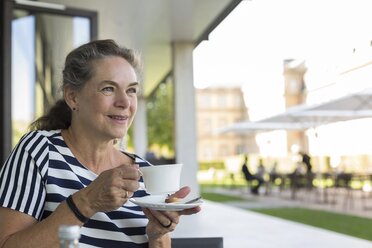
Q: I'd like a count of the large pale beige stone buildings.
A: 2